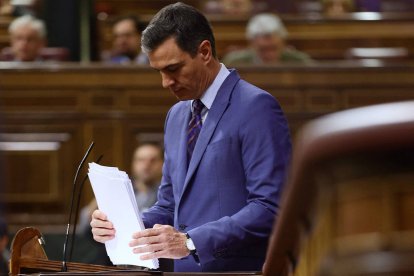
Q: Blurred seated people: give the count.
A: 4